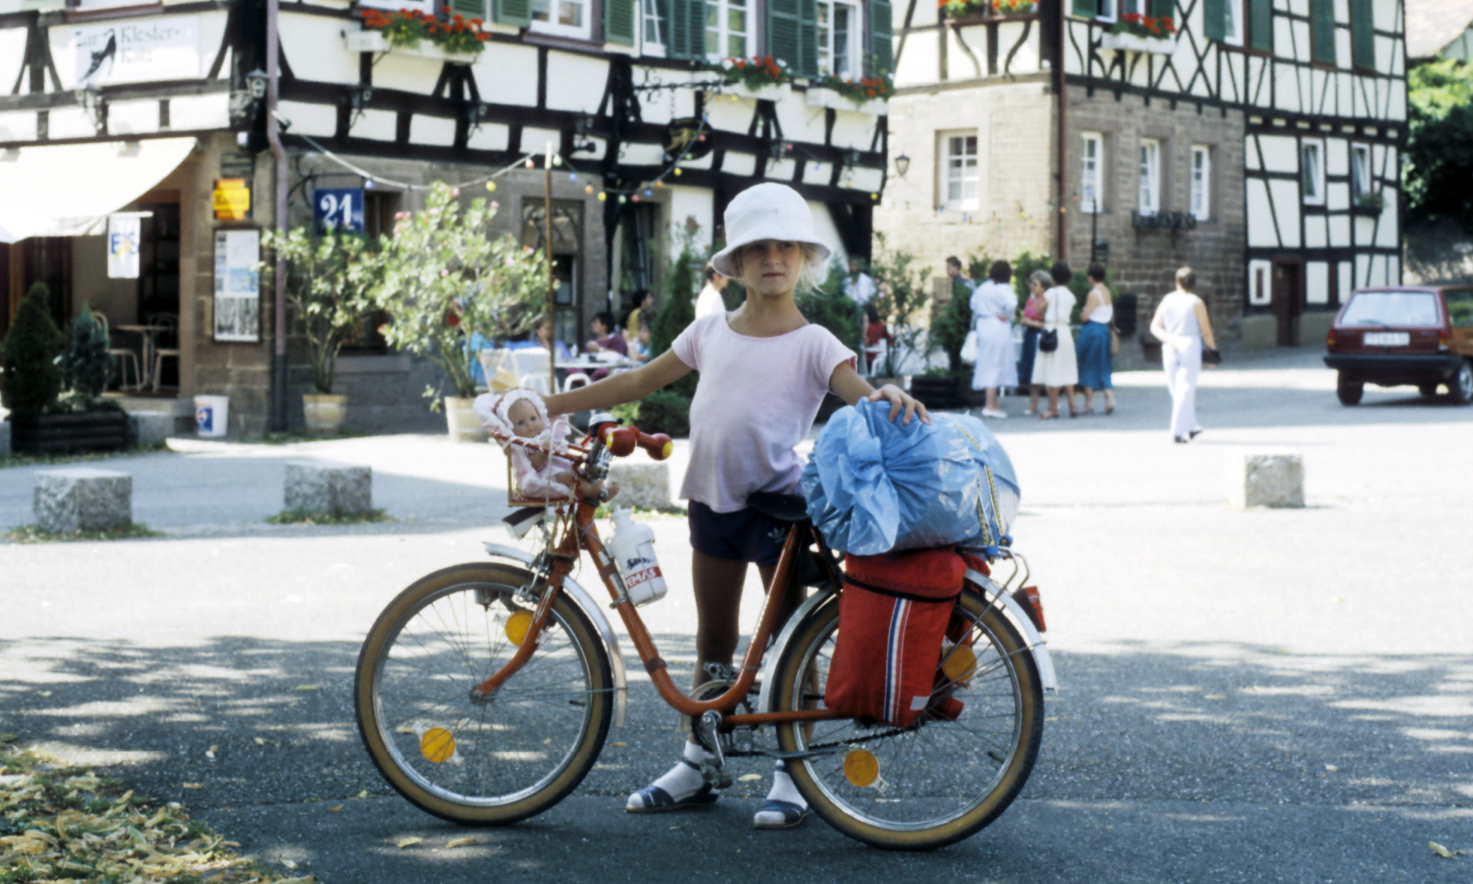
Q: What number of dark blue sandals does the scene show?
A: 2